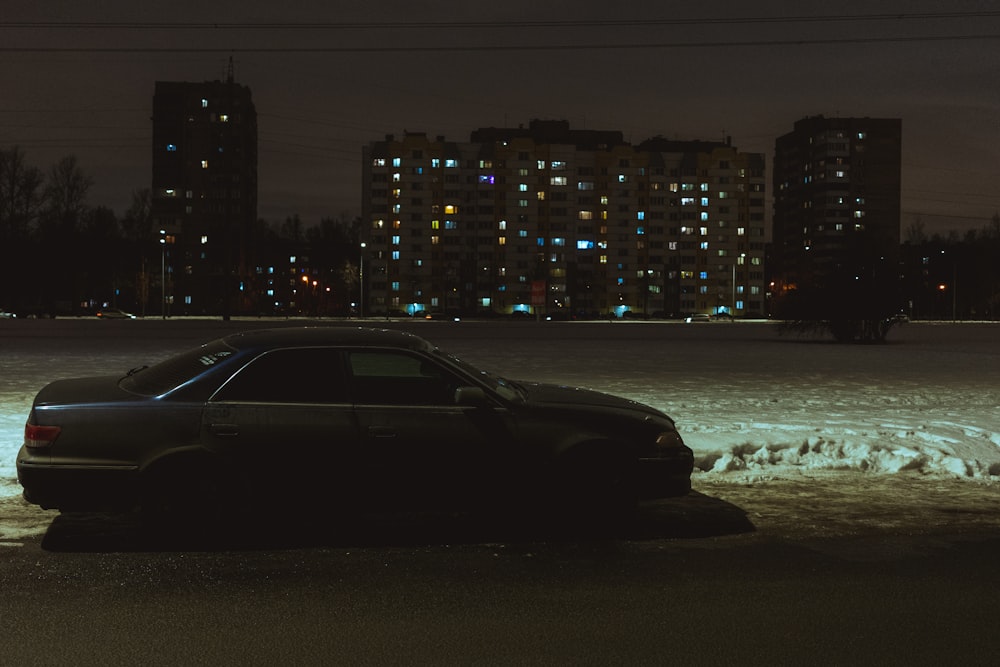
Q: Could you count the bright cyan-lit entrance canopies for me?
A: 4